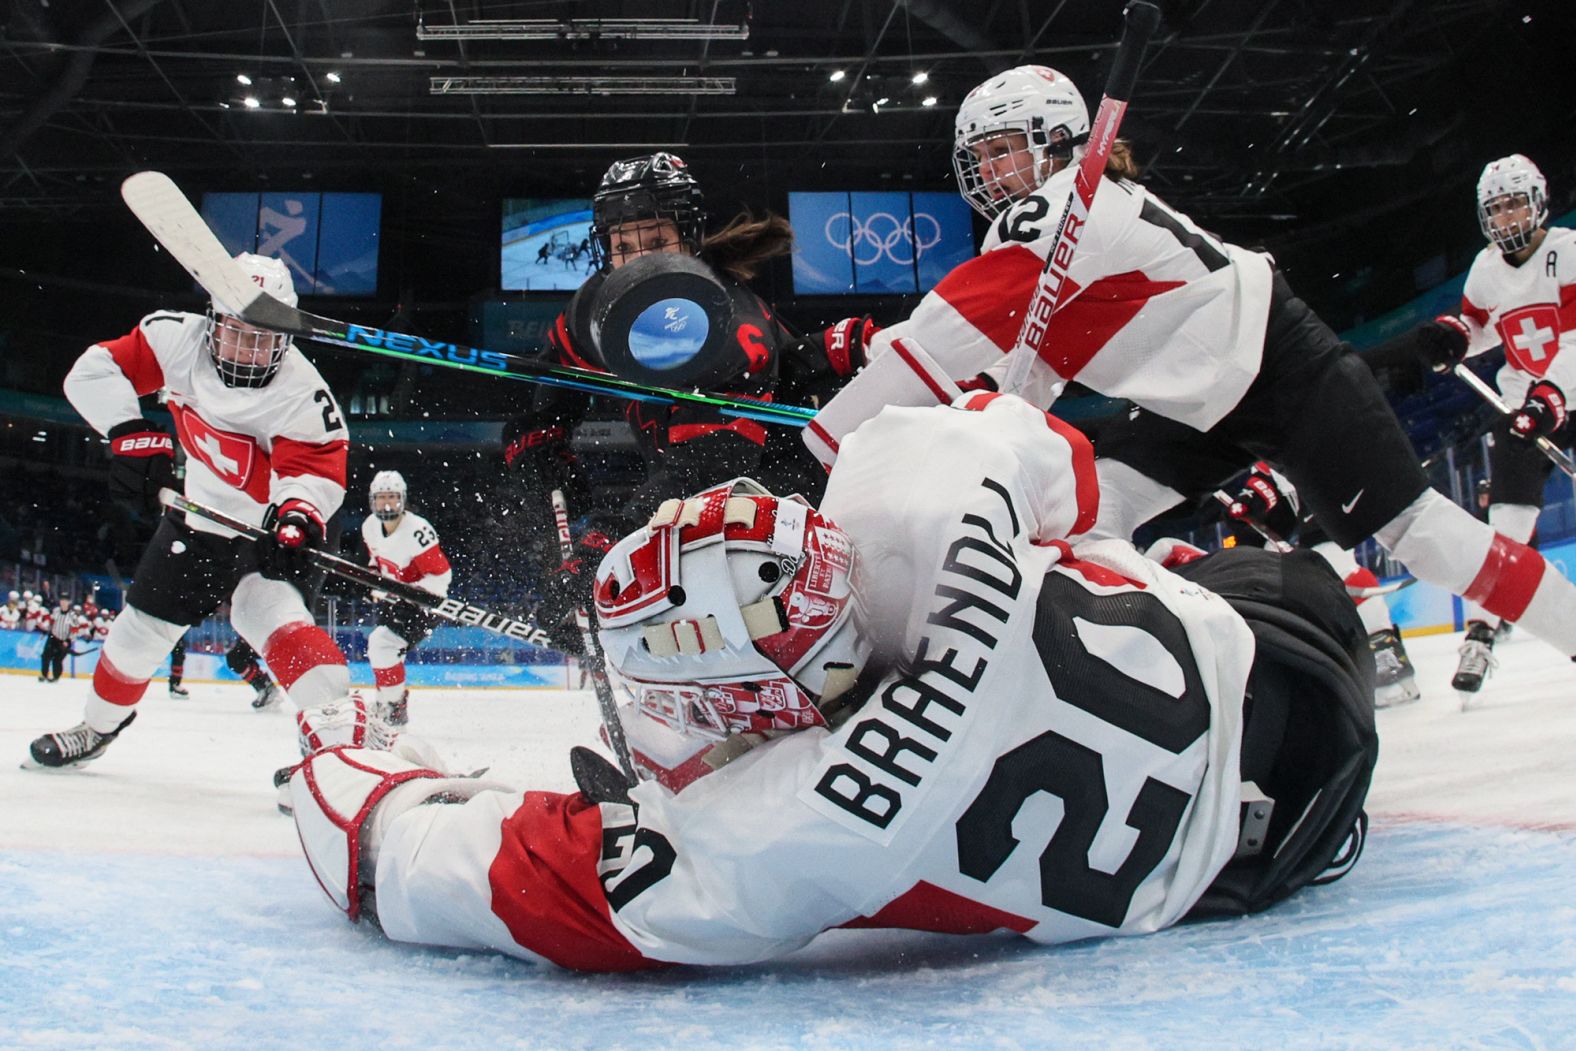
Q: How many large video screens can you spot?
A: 3